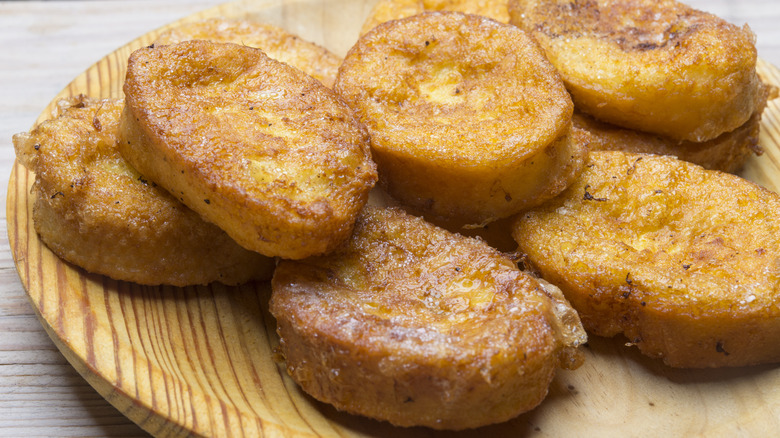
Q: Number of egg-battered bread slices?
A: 9